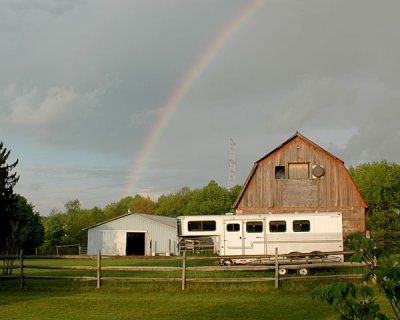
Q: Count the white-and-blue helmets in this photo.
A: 0